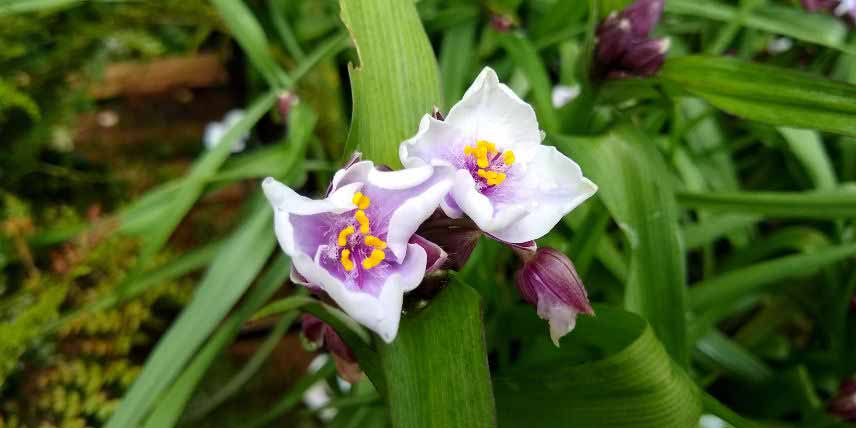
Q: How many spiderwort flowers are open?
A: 2